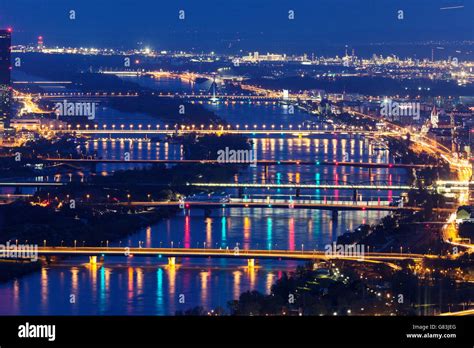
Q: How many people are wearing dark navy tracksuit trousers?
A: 0